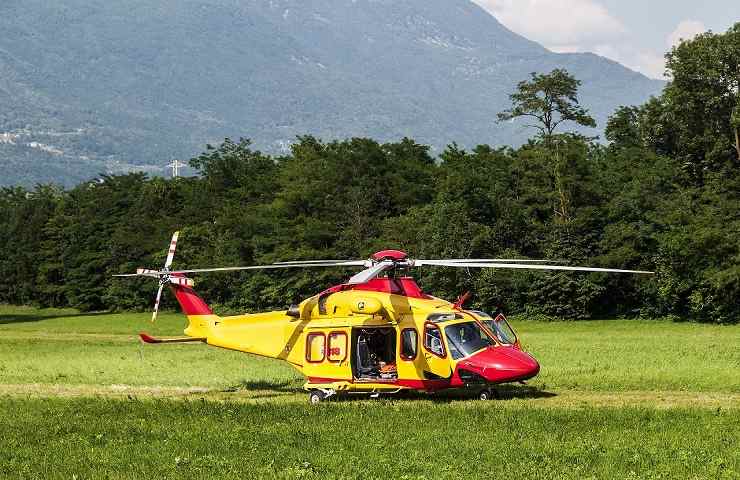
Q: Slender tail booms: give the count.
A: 1